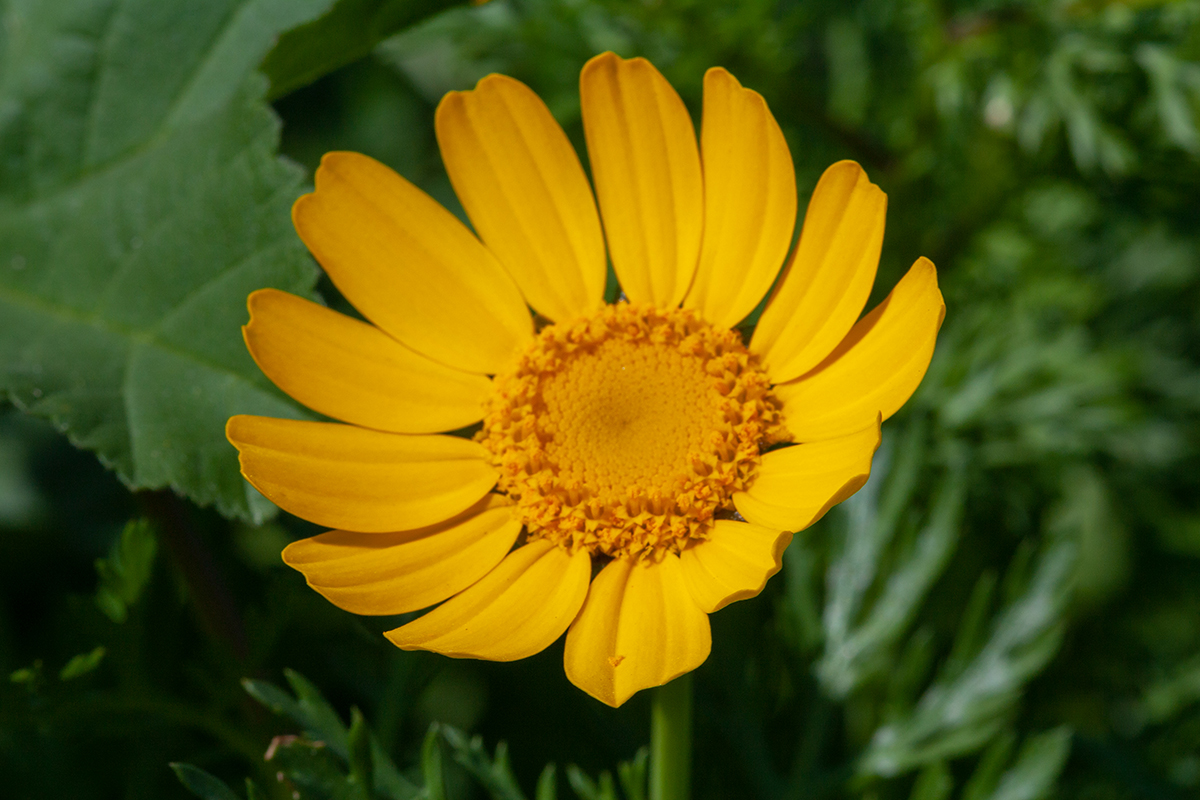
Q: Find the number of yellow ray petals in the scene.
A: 13